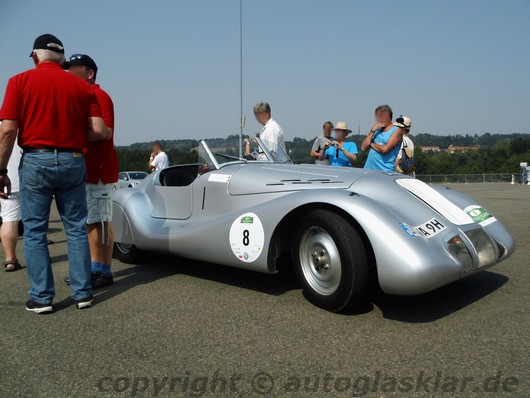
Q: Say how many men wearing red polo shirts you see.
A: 2